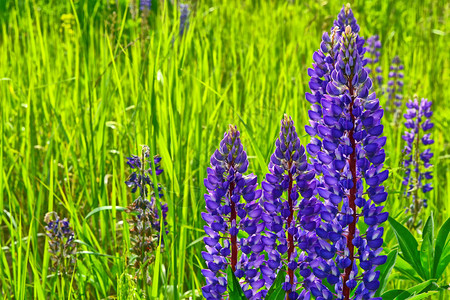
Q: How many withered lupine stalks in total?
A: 2